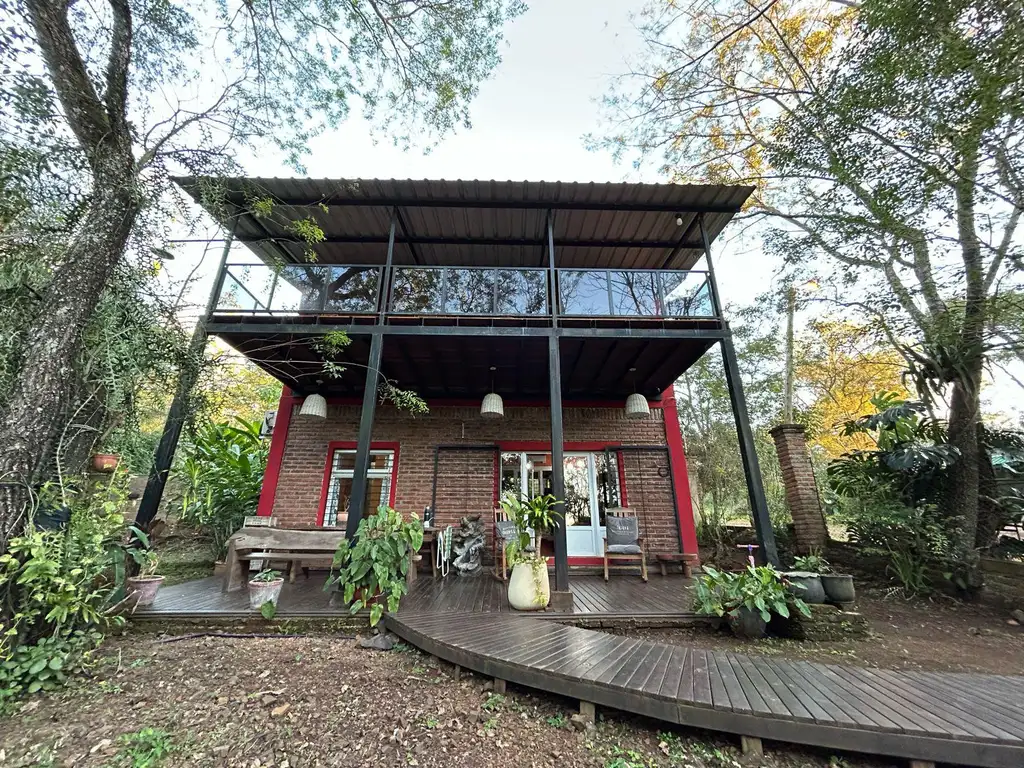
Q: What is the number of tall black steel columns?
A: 4